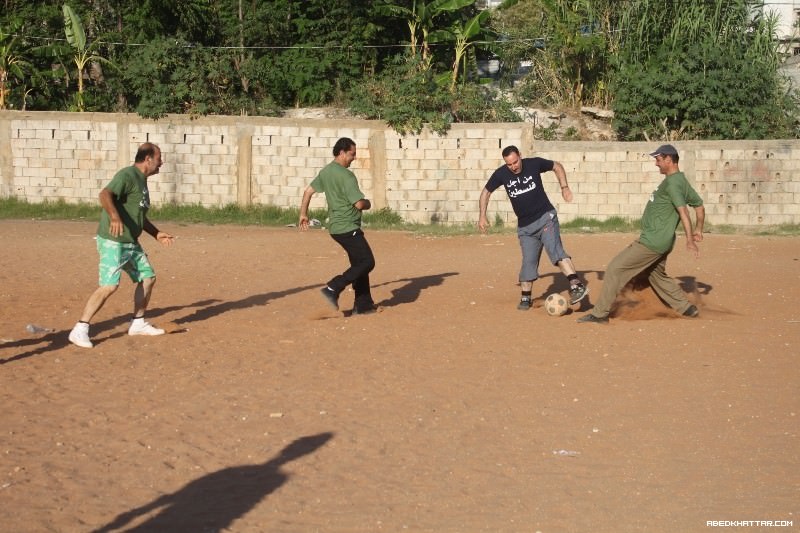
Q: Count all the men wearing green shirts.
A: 3